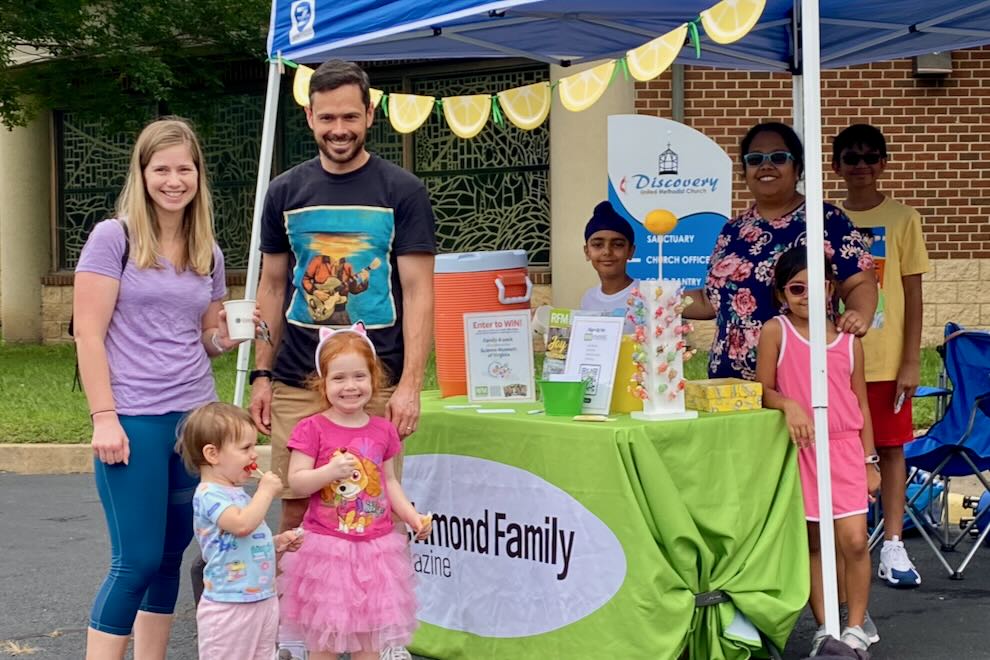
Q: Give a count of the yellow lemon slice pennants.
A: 8